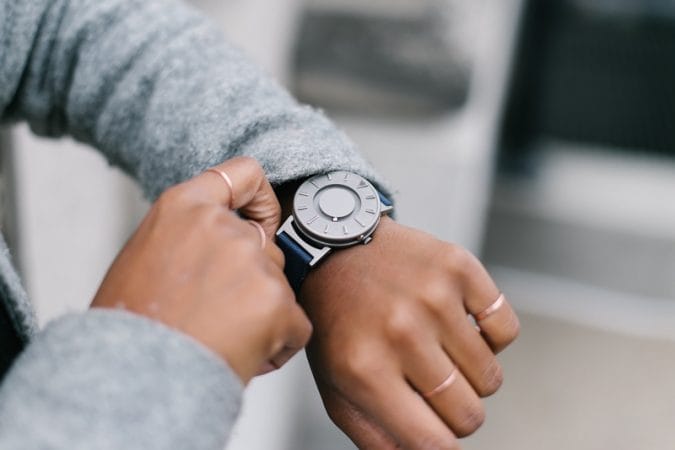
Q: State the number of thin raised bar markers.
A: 11